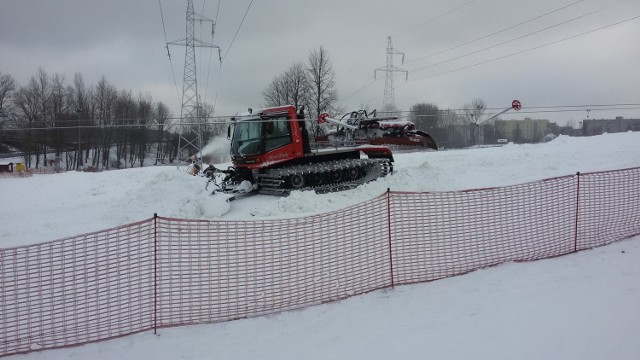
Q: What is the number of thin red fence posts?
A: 3